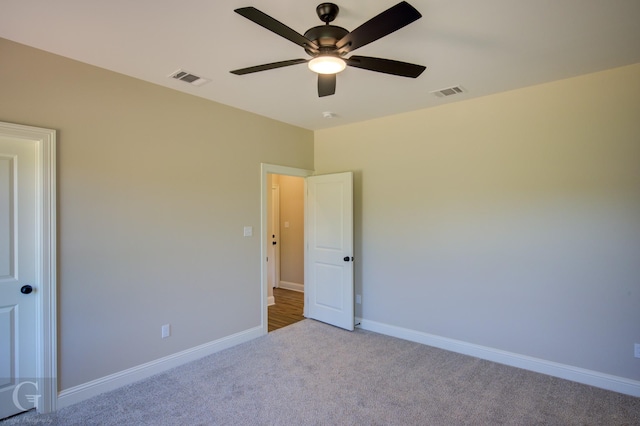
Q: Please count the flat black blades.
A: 5